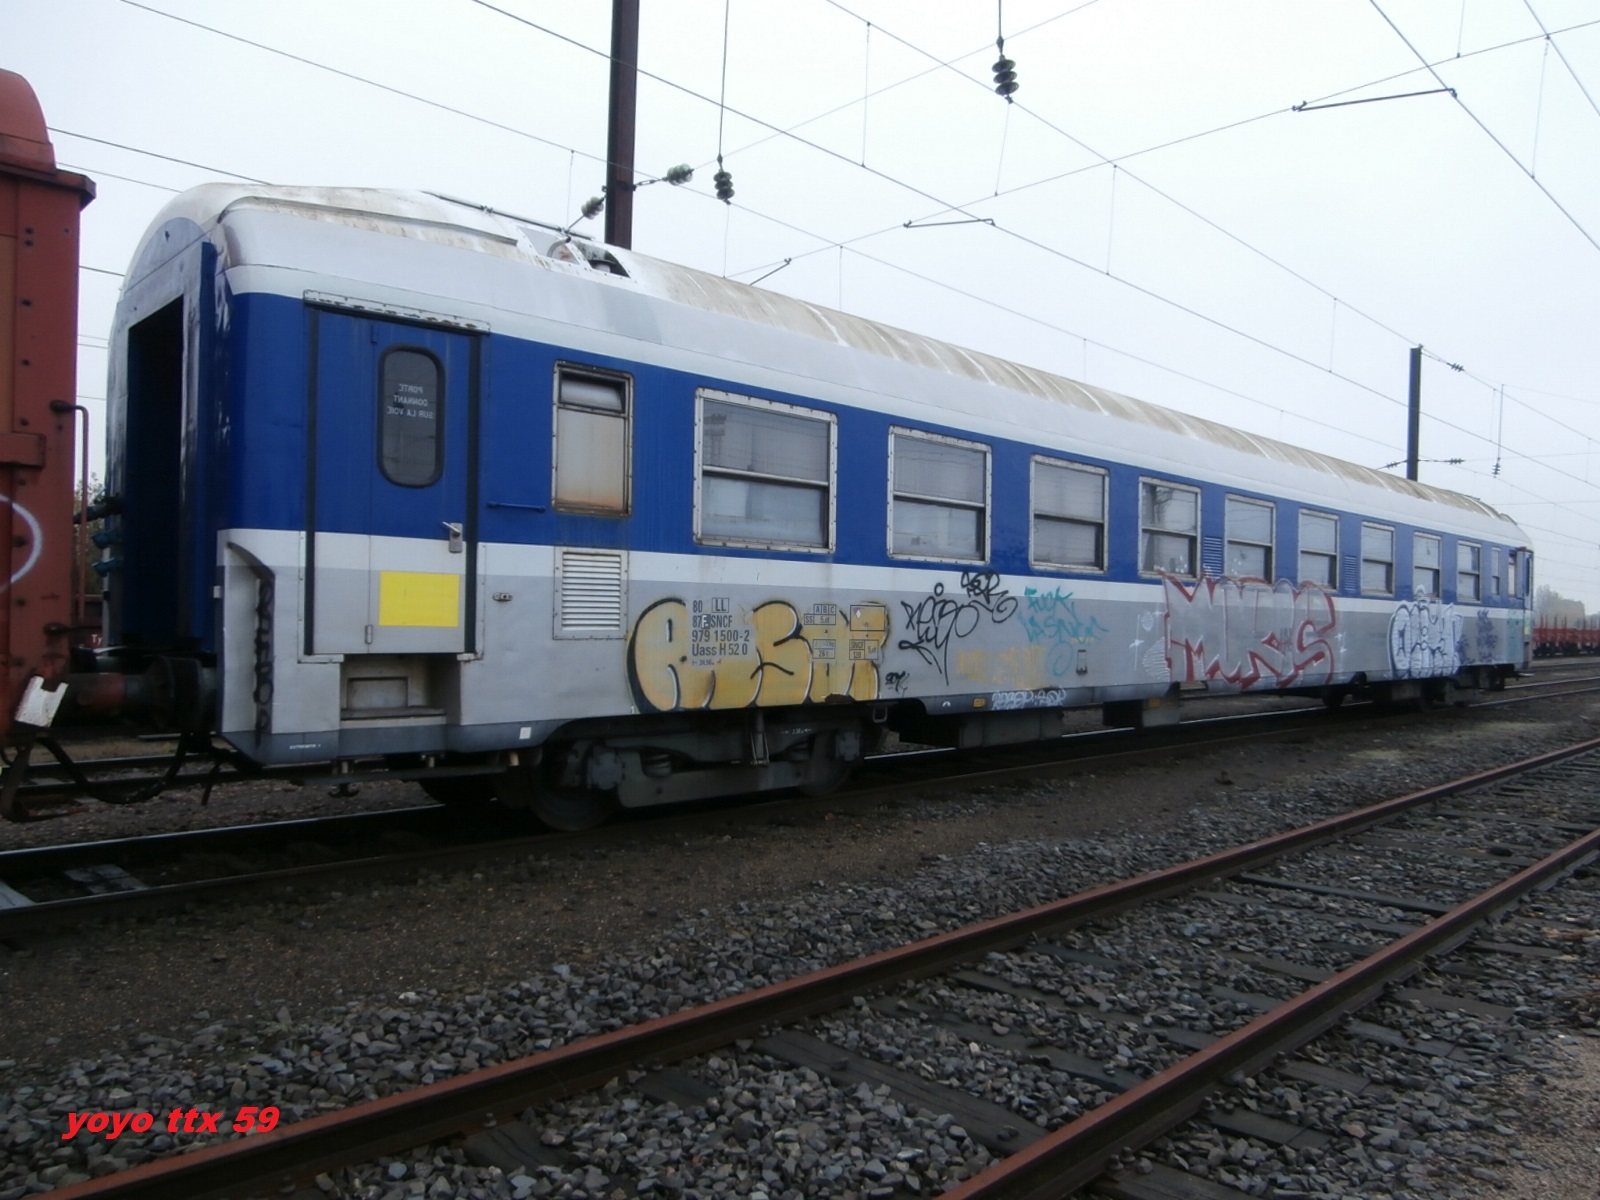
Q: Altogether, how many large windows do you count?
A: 9